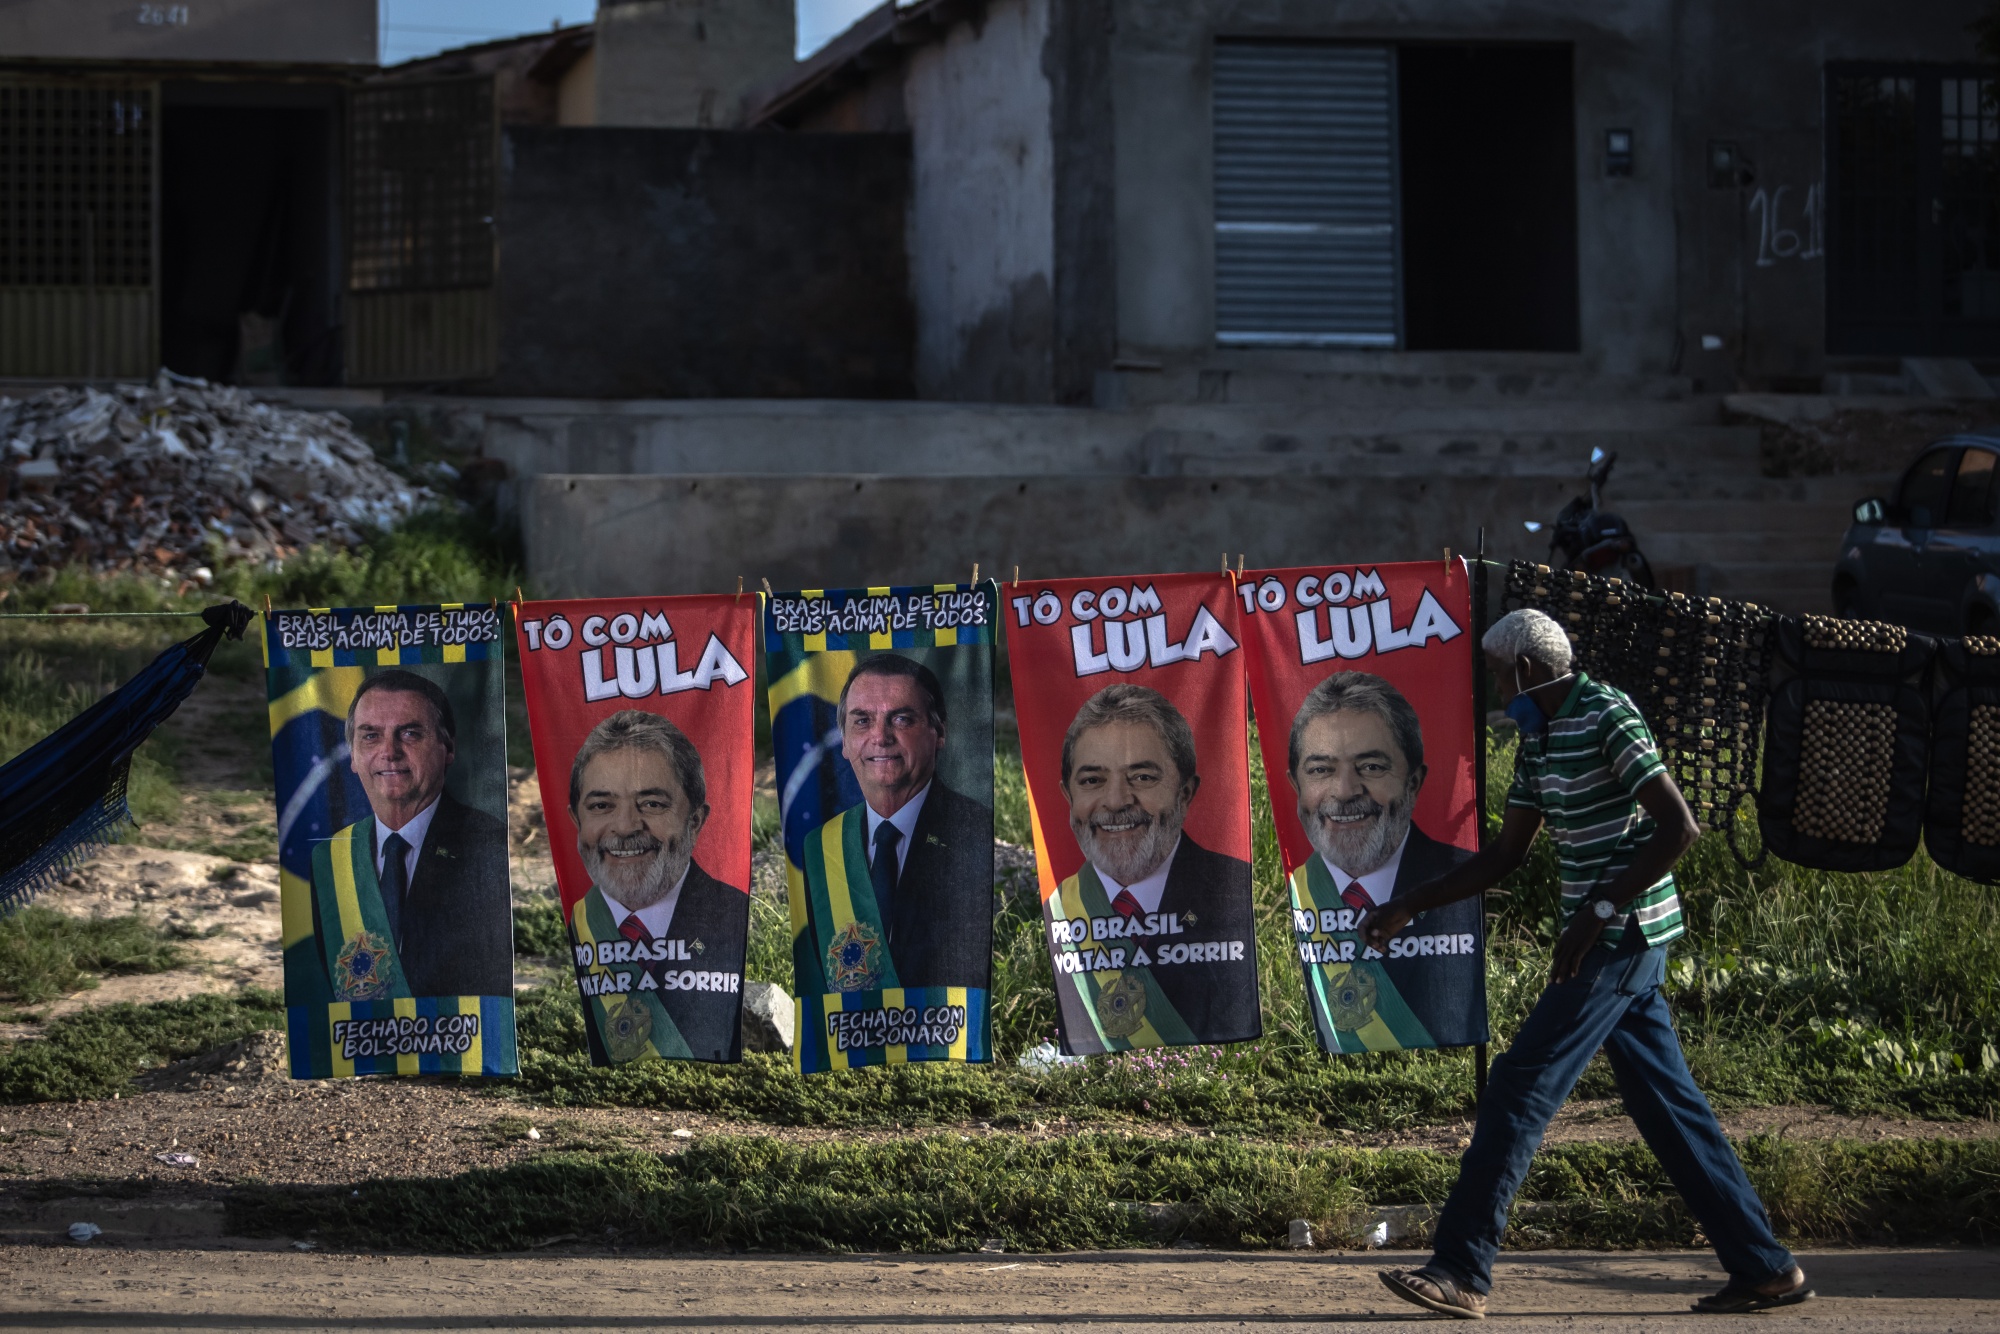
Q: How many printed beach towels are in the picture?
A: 5